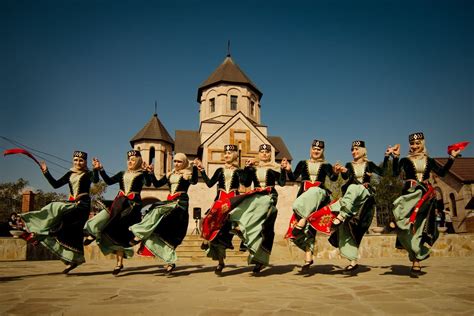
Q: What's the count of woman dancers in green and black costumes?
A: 8